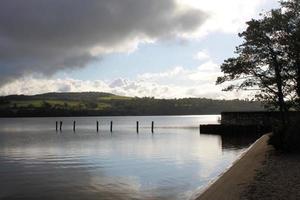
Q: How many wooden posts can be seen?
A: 7